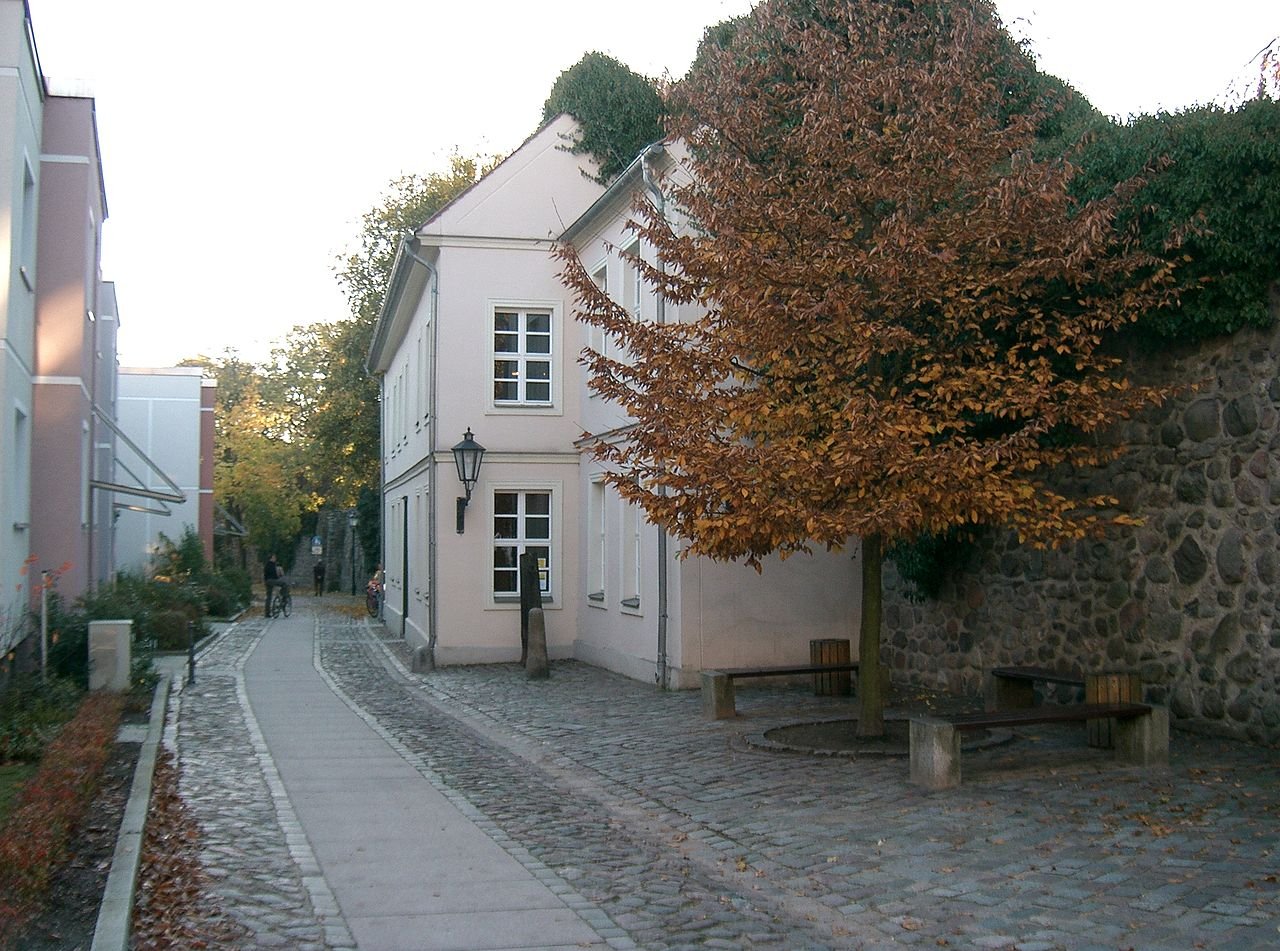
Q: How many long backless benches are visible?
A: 3